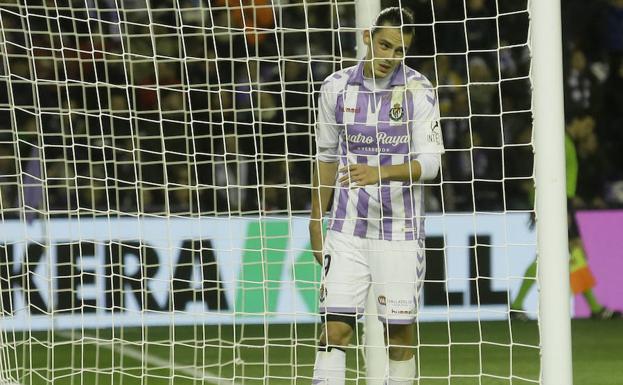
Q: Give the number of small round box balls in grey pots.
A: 0